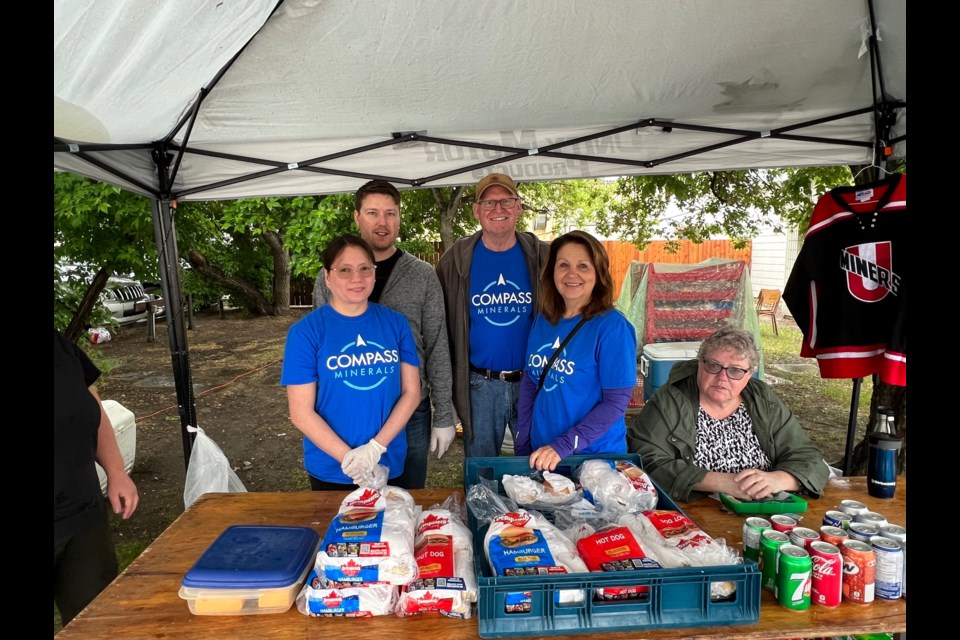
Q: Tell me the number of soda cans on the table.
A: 14